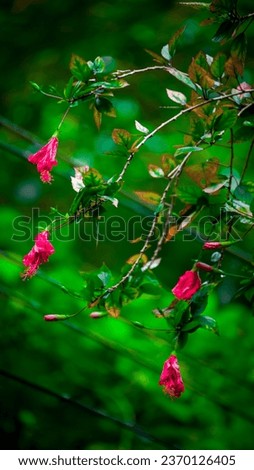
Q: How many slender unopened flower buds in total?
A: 4